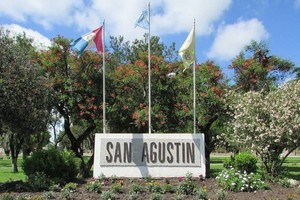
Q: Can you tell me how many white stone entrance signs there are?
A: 1